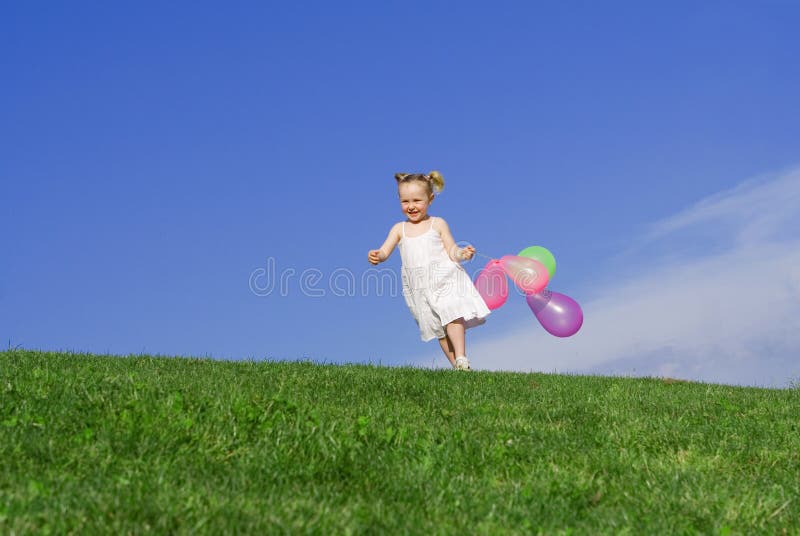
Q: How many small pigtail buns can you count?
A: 2